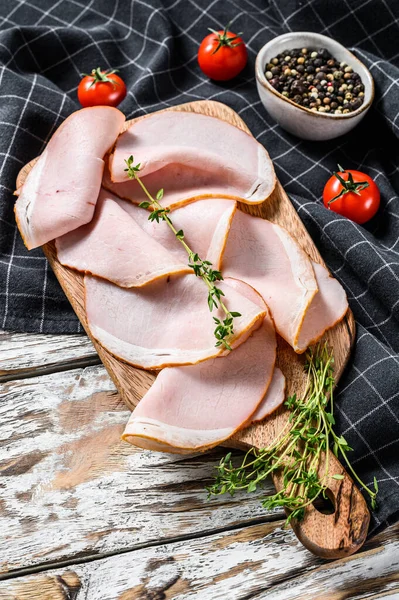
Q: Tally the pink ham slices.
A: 6